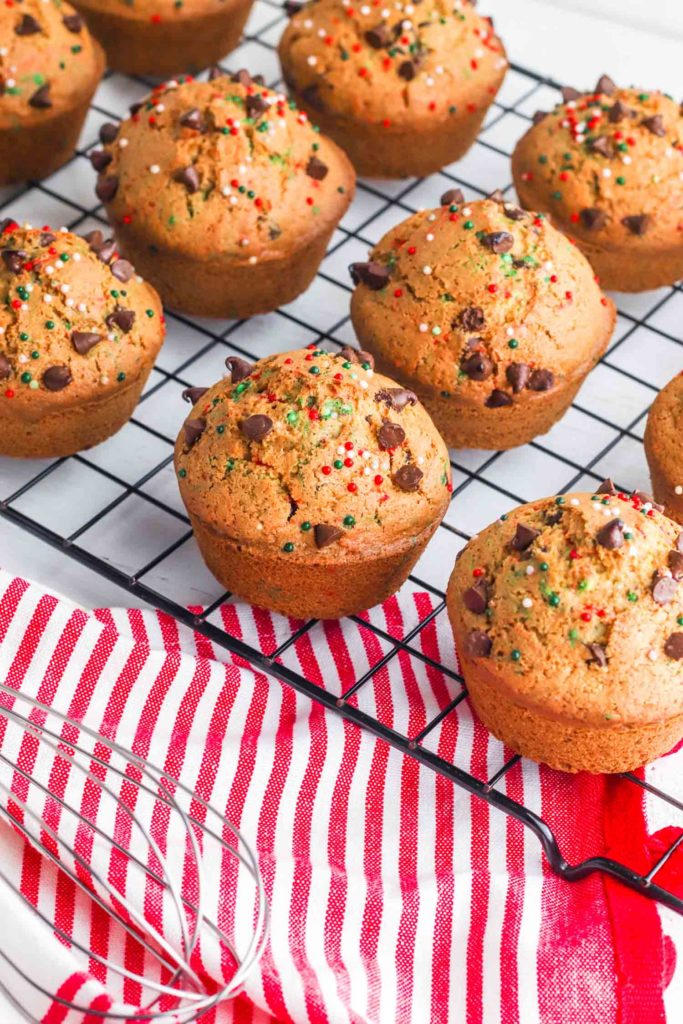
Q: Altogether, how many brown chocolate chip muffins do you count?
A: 10